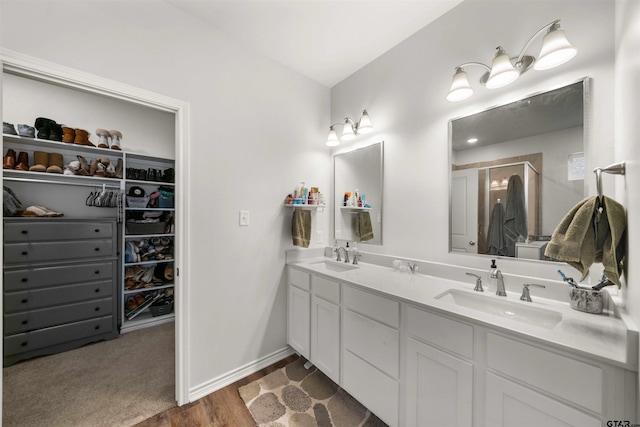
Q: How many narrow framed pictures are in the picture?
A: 0